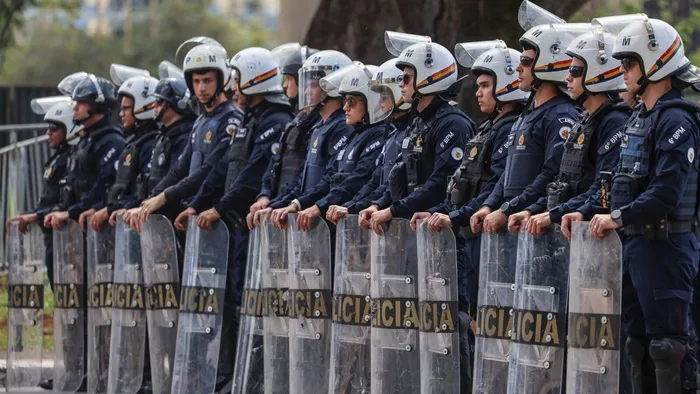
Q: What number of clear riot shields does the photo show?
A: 15